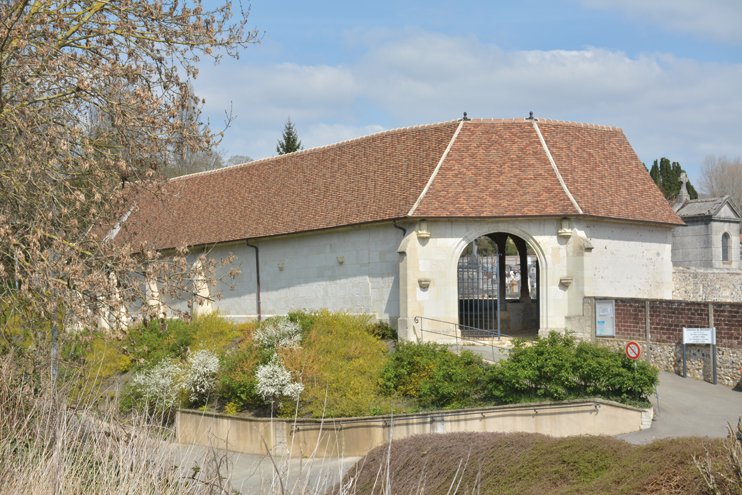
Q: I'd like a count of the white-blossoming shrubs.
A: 4